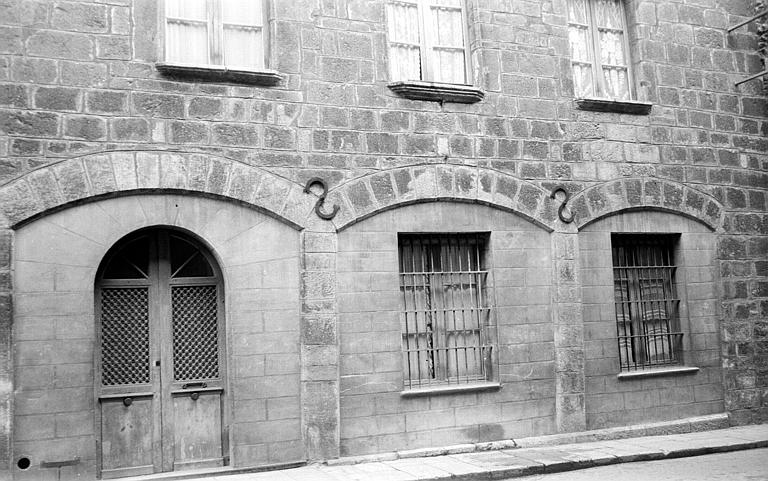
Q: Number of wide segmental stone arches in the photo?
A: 3